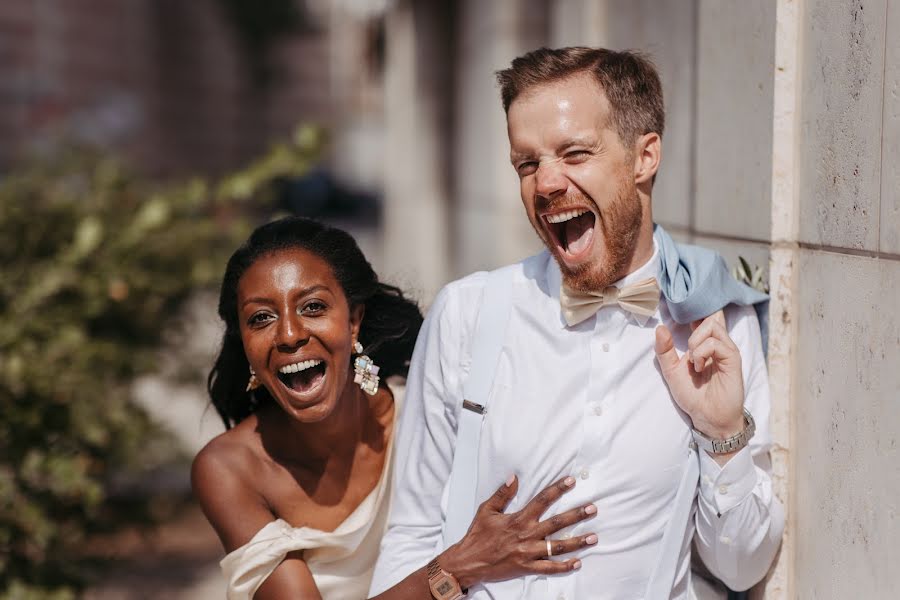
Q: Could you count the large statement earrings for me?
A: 2